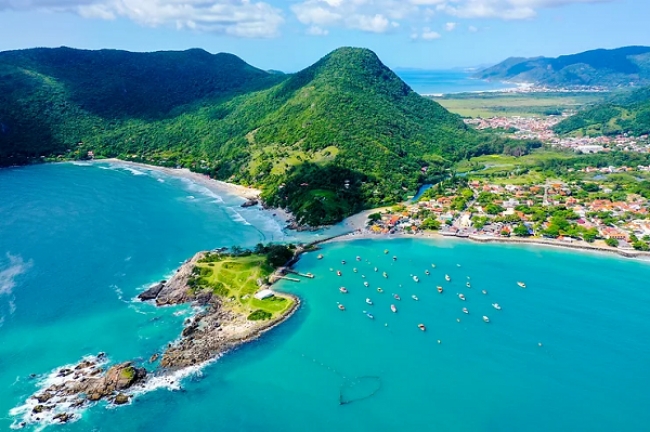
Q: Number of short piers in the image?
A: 2